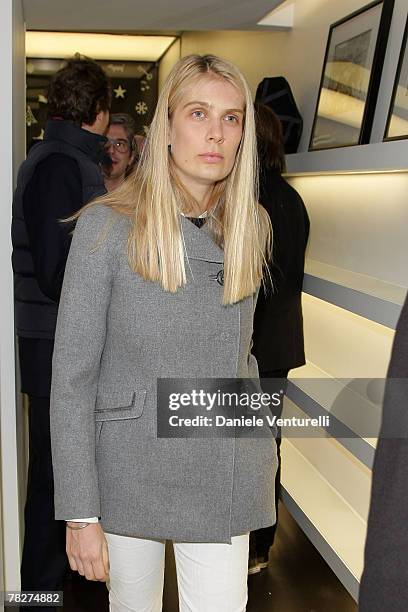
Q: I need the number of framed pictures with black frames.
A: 2